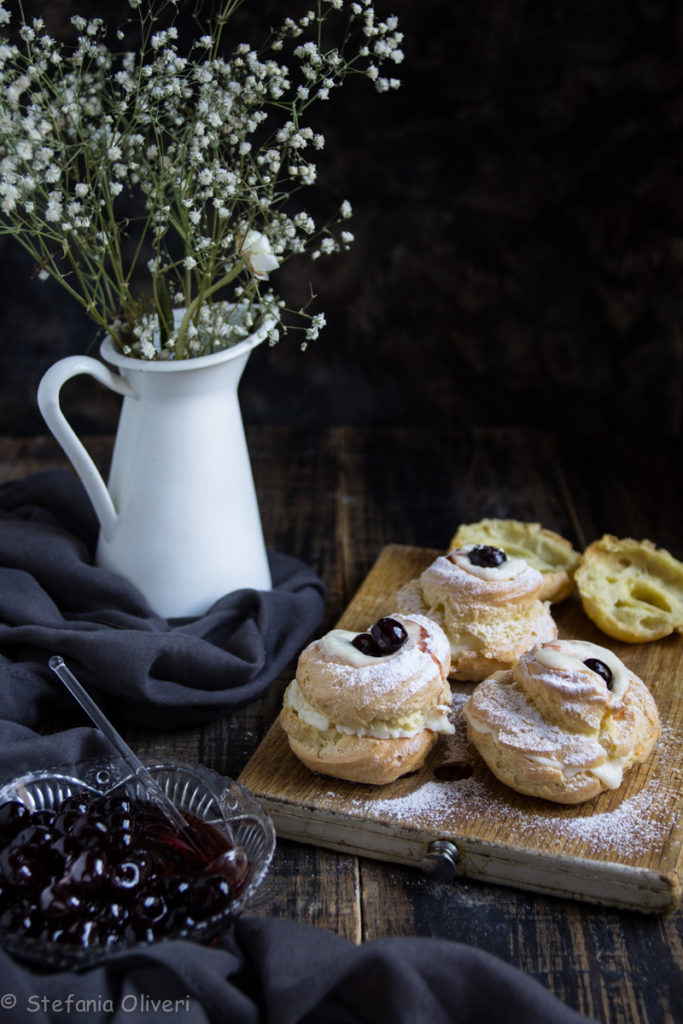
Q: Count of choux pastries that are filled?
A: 3